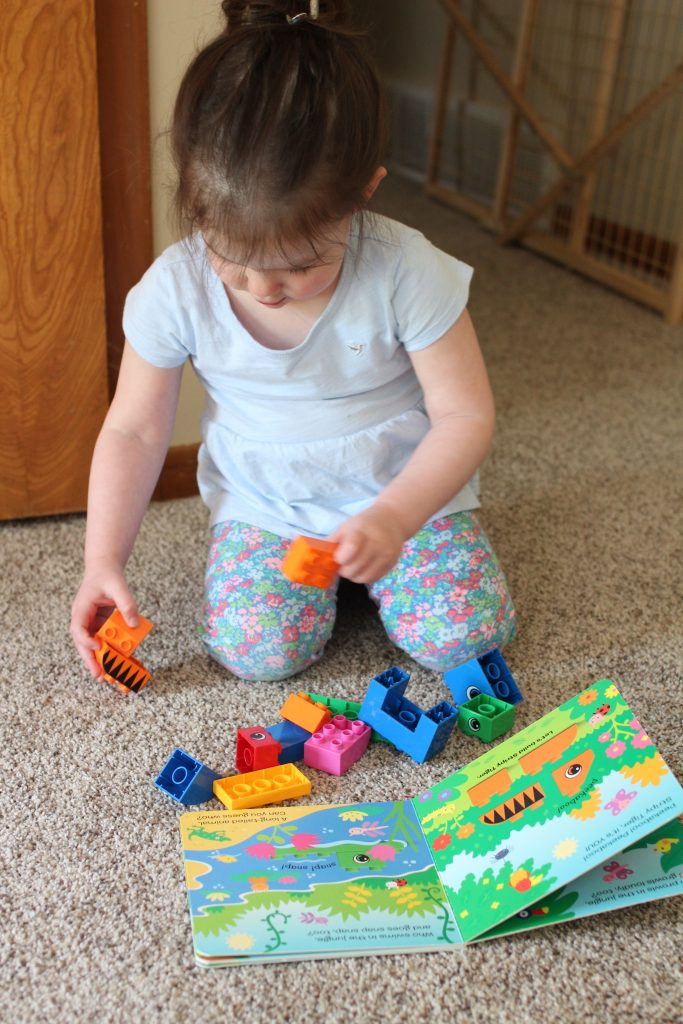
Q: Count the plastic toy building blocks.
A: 13